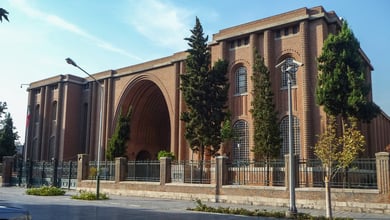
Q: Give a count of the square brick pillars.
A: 7